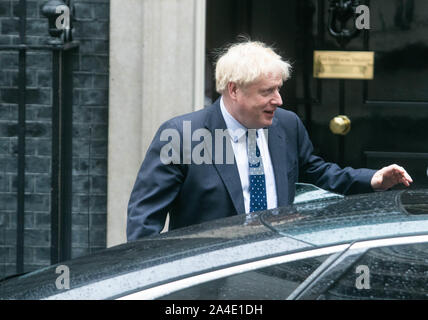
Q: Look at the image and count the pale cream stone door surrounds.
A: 1